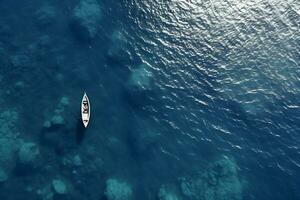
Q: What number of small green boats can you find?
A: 0